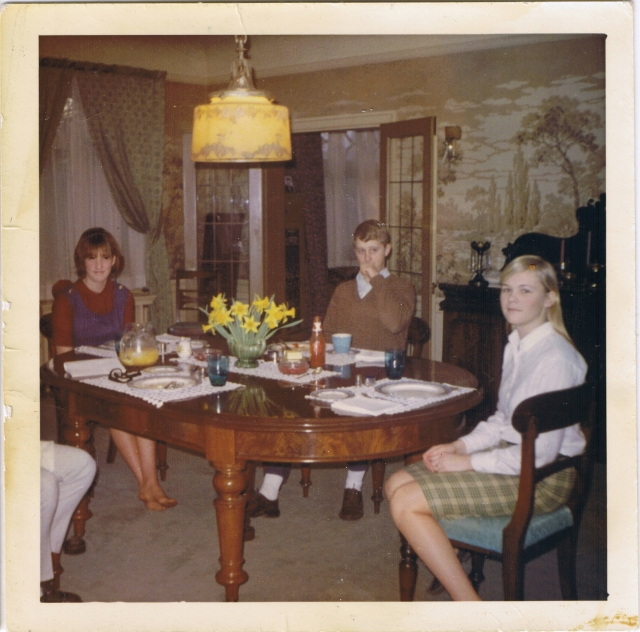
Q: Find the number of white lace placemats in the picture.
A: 5